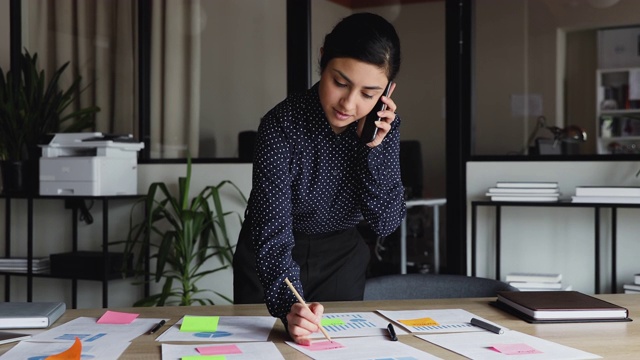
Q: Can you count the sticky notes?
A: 9